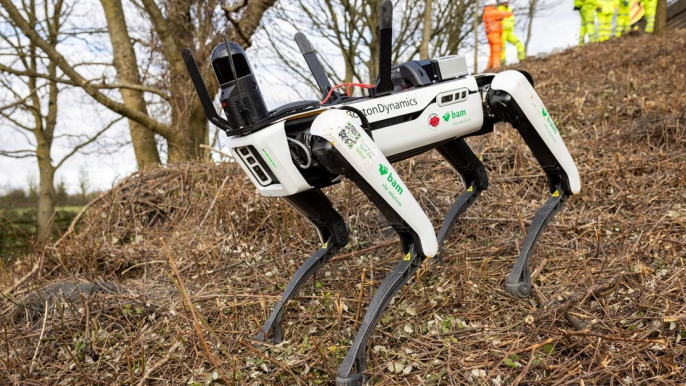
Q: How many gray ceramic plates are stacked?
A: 0